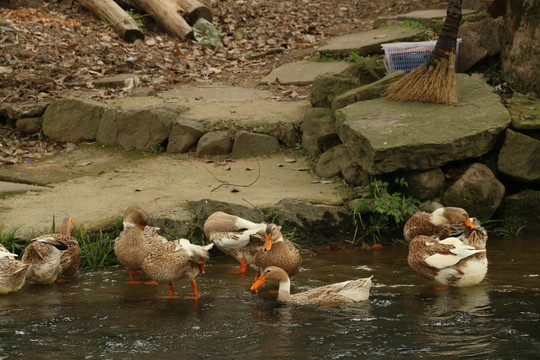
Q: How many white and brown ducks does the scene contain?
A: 9